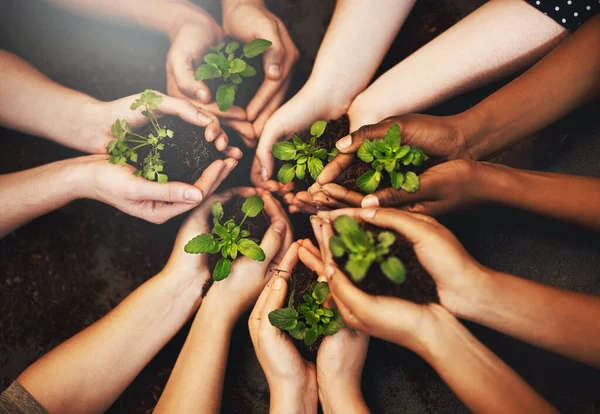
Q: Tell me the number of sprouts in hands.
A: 7